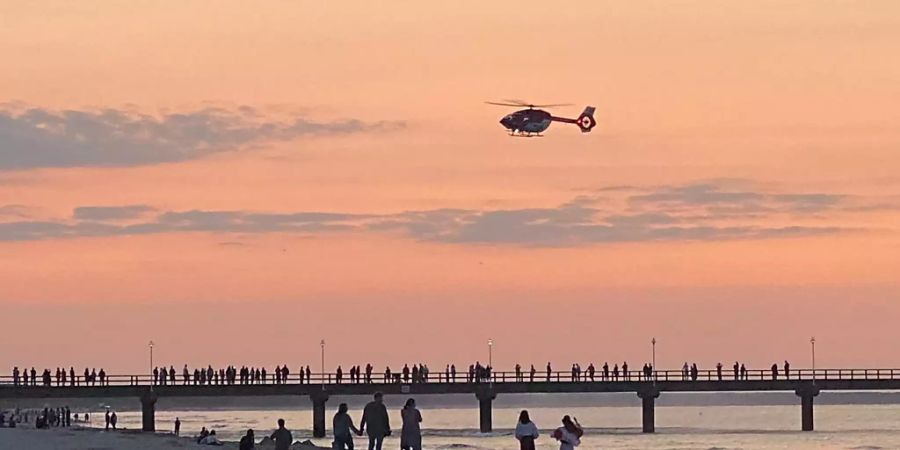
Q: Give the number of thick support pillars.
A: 5